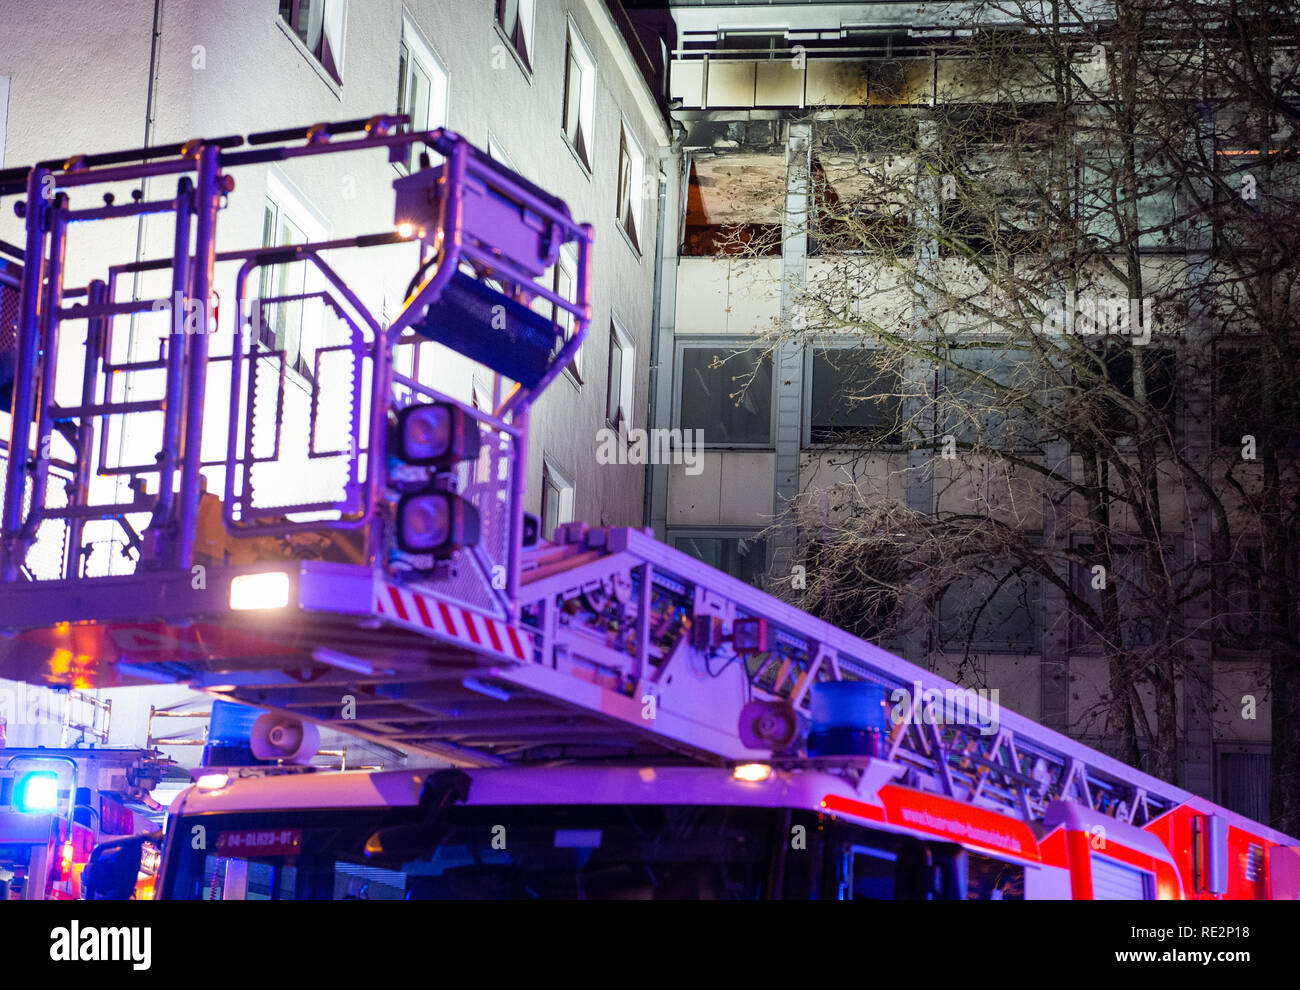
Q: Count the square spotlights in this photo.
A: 2